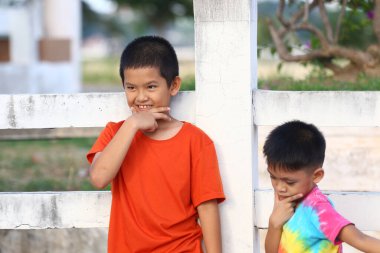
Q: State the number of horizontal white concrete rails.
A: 4